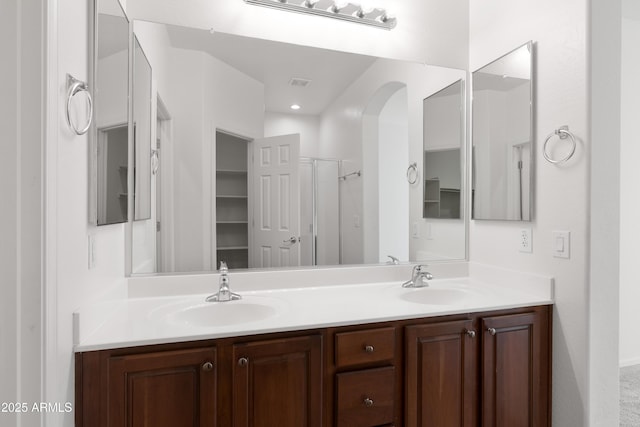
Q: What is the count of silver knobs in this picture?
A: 6